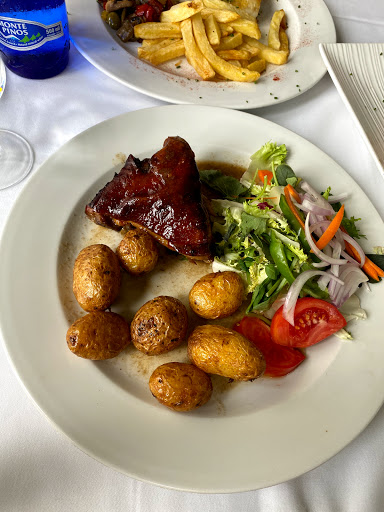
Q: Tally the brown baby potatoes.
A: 7